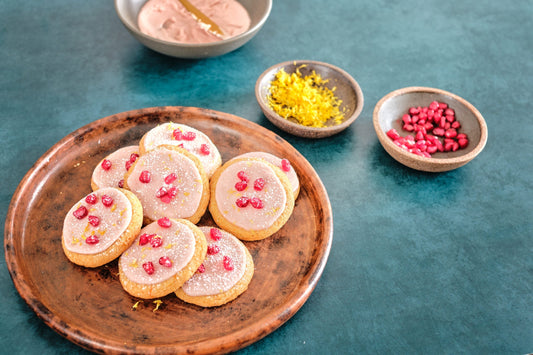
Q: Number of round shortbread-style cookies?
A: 8